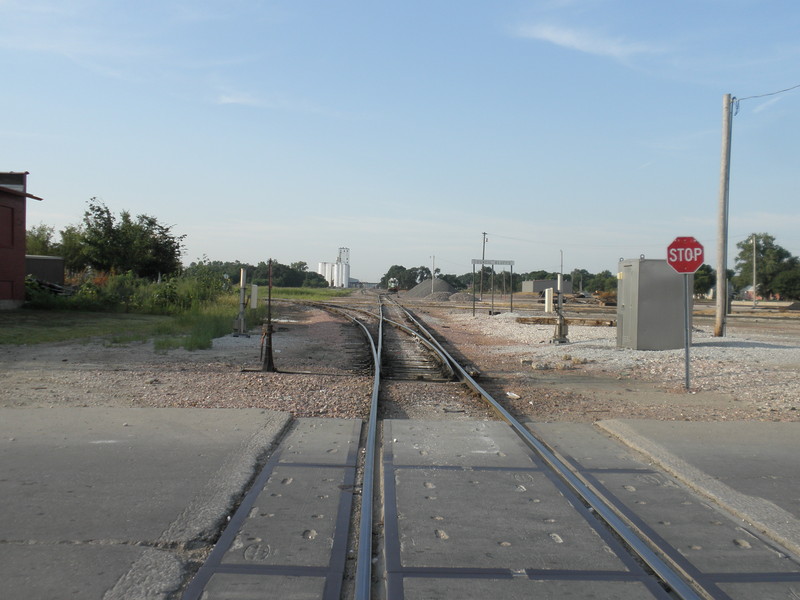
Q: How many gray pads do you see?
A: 9